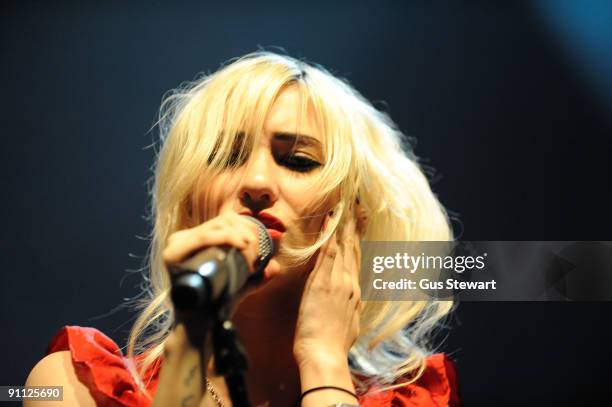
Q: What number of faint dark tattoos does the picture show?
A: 2